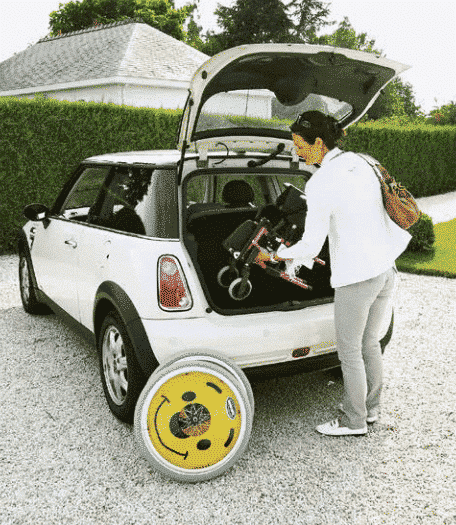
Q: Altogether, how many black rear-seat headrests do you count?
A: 1